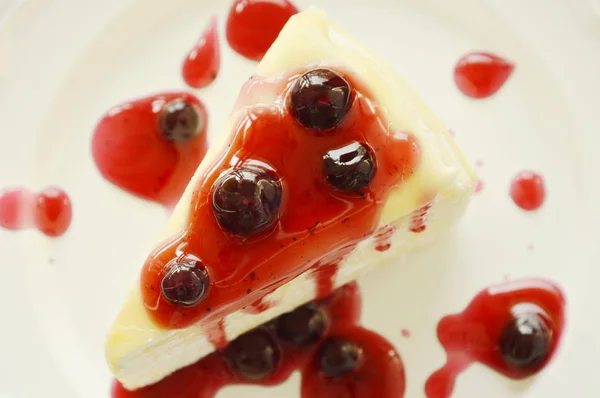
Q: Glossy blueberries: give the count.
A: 9